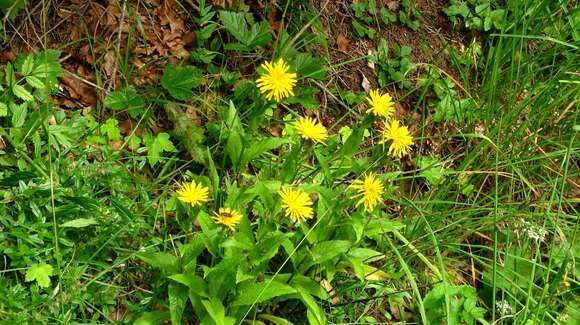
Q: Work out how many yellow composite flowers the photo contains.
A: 8